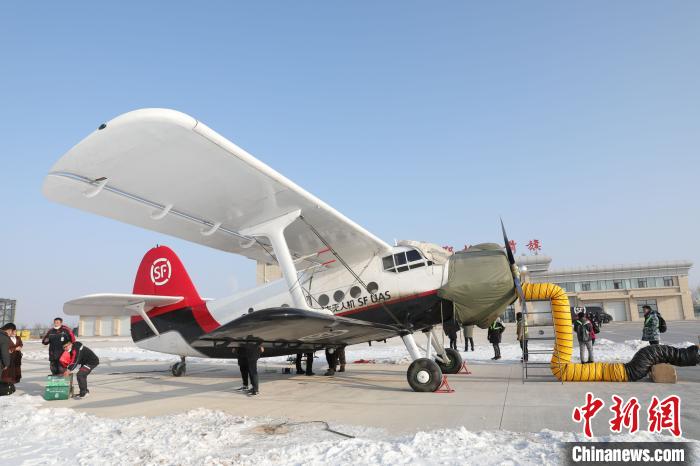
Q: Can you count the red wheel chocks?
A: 2